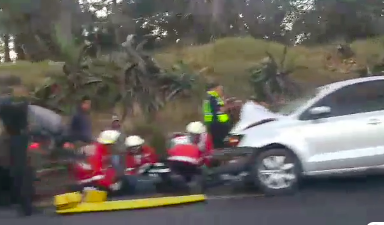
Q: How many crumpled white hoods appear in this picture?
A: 1